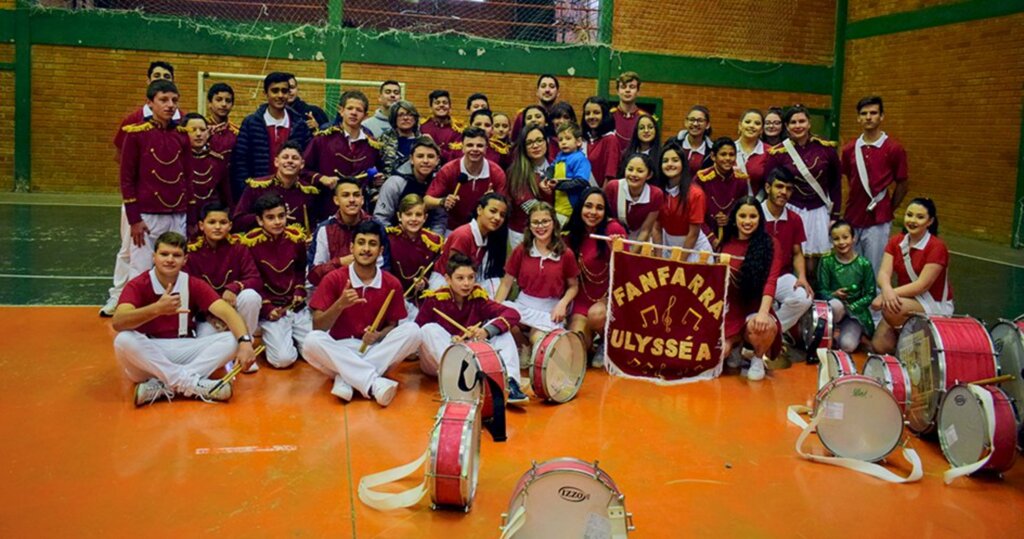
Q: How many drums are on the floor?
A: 11